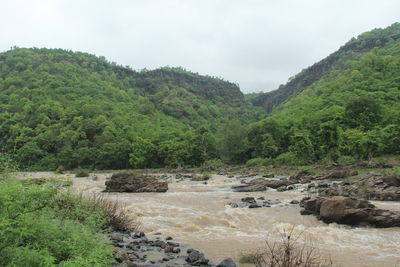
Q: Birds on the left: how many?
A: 0